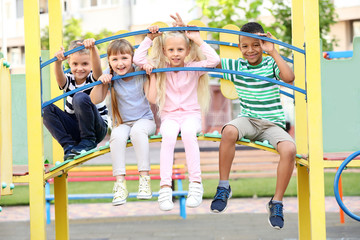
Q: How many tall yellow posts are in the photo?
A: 4